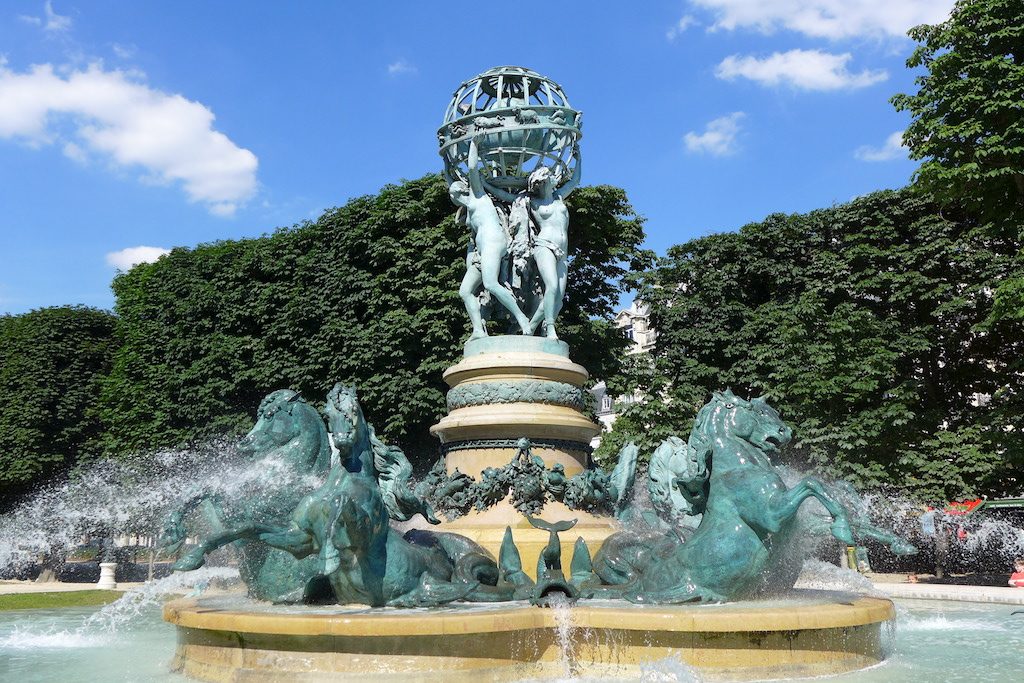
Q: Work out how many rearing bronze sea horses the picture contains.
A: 4